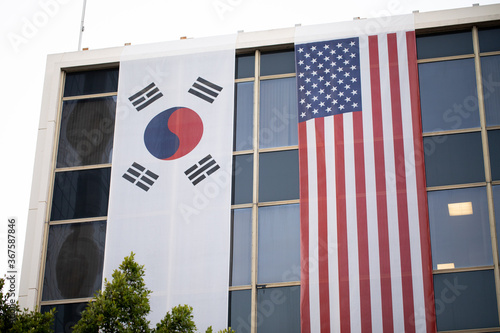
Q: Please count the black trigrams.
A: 4